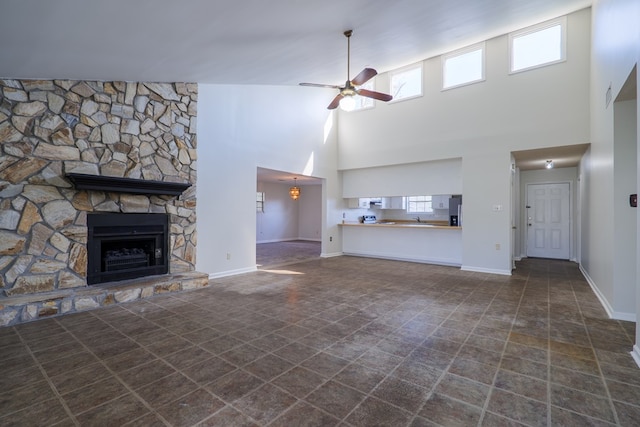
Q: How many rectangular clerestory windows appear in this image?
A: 4